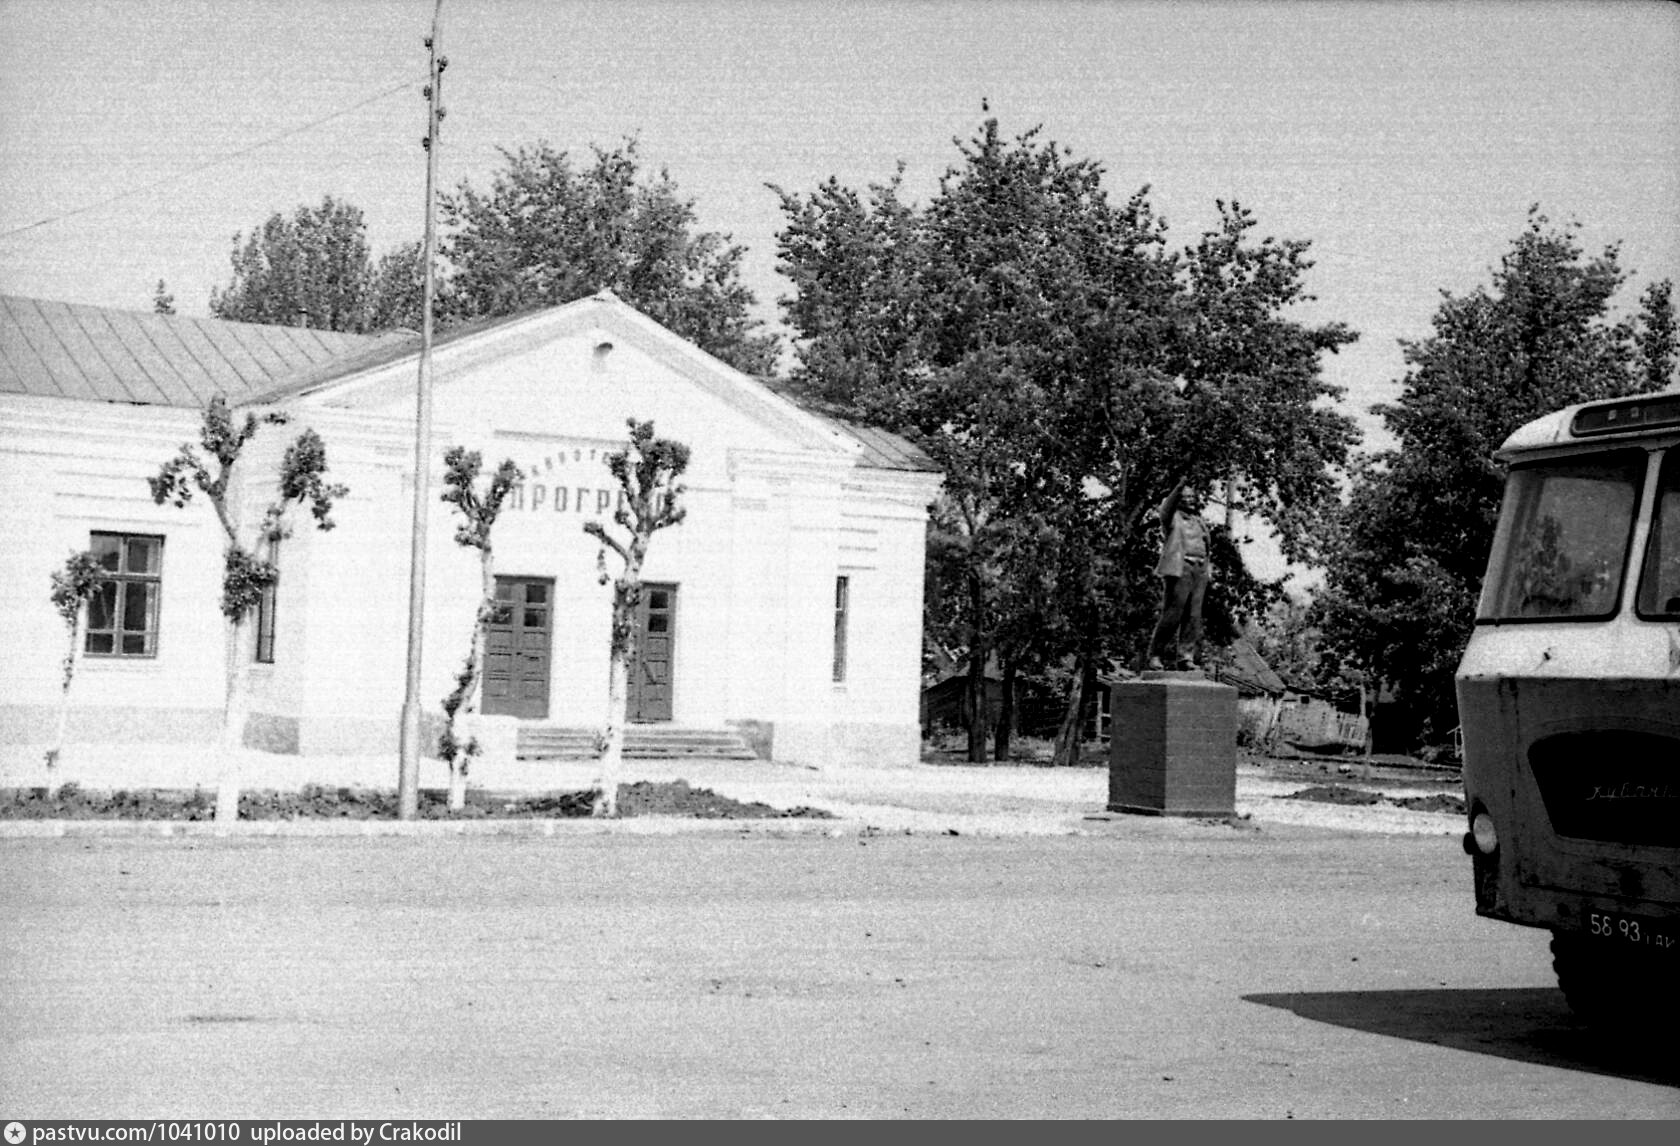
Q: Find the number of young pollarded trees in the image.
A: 4